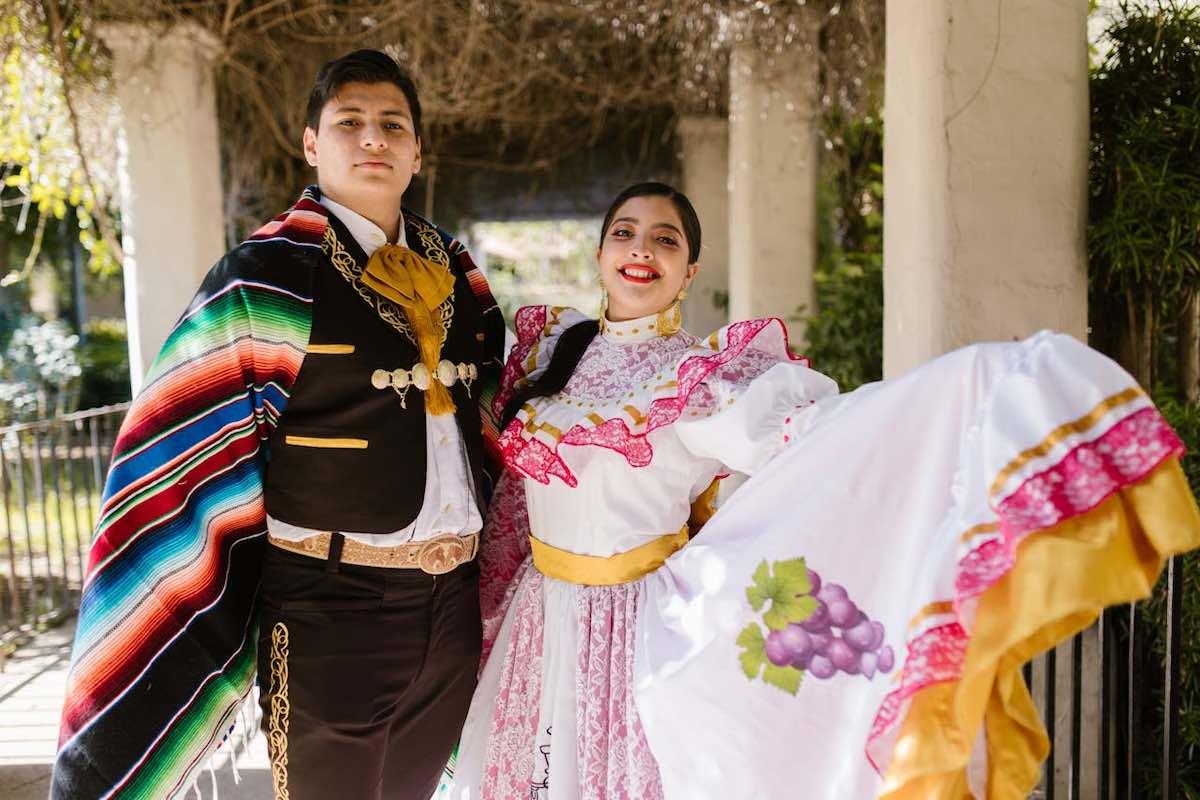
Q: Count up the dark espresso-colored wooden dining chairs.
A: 0